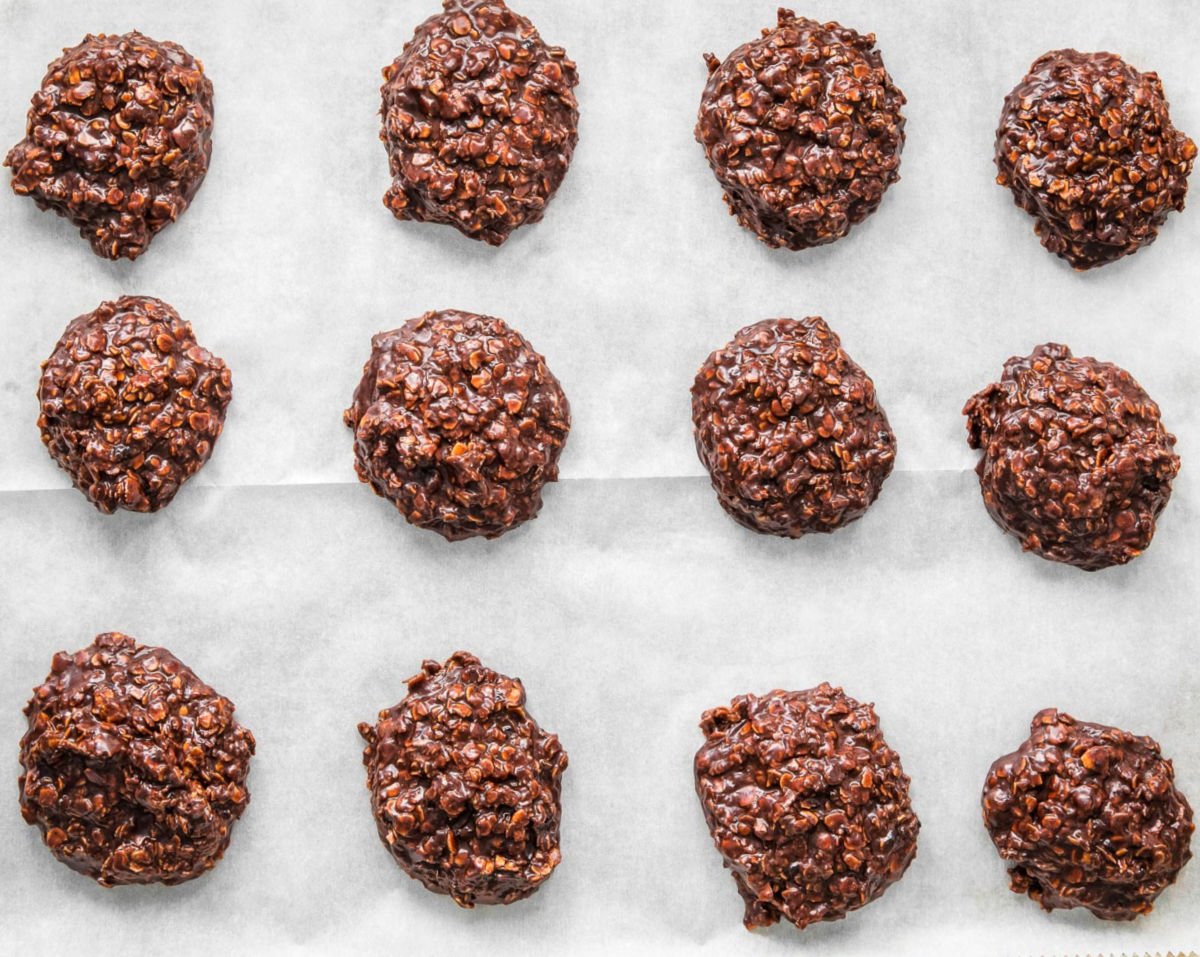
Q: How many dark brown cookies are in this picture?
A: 12